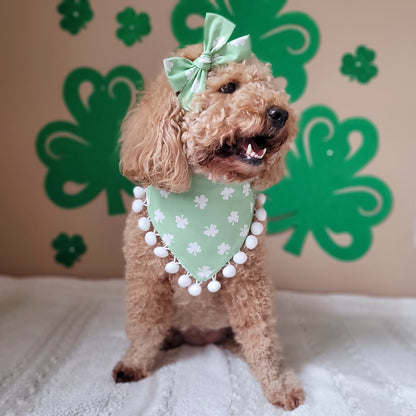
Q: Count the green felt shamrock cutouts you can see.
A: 7